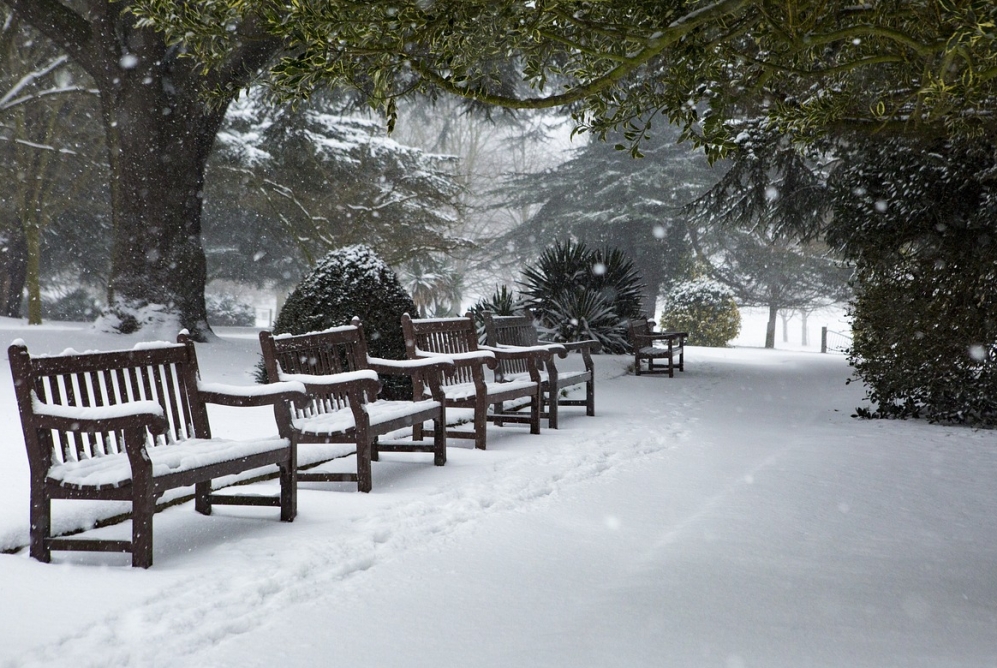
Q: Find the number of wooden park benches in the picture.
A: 5